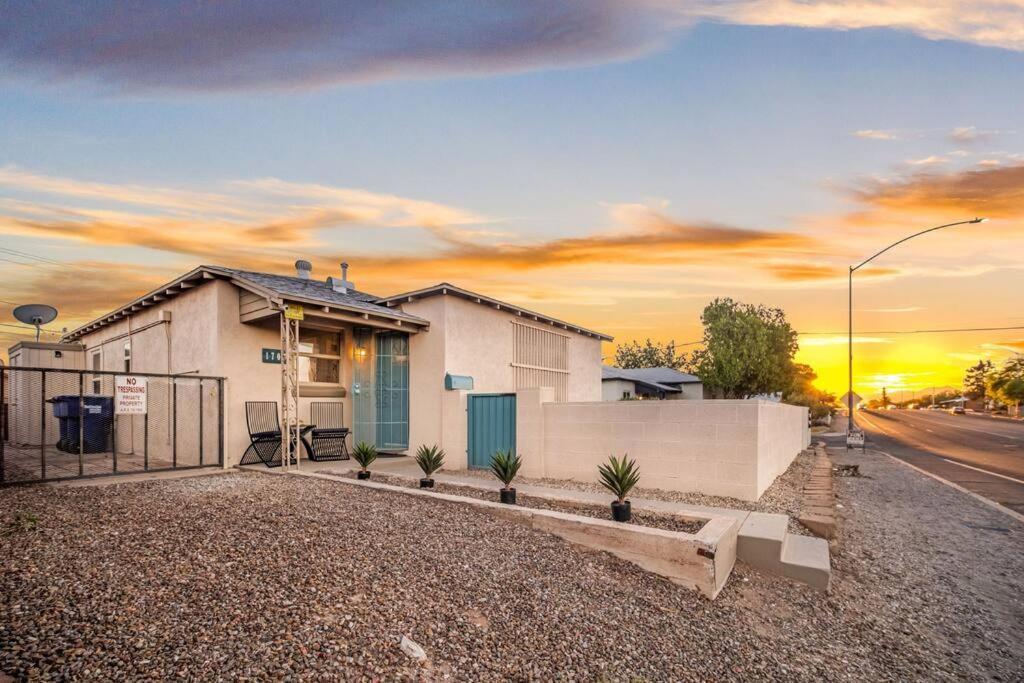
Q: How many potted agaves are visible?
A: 4